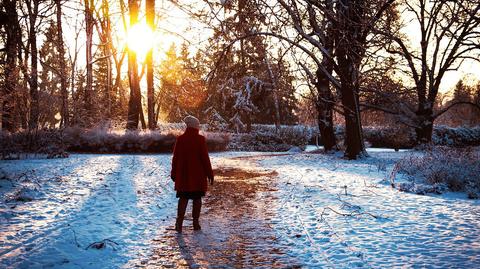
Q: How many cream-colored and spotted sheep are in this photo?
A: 0